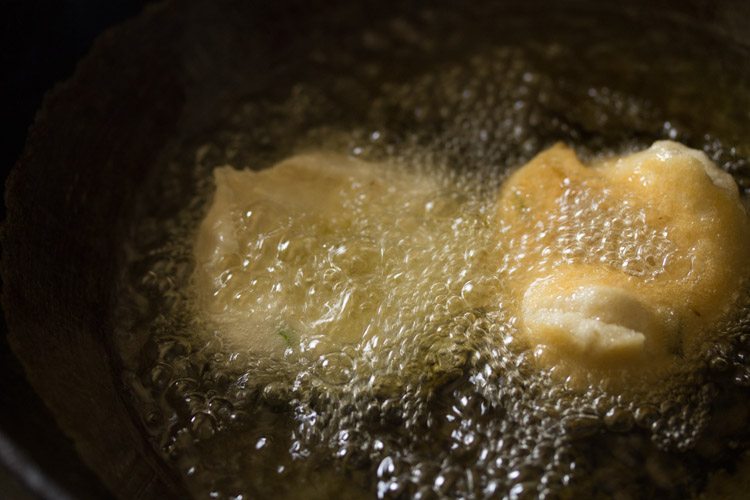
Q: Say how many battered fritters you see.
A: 2